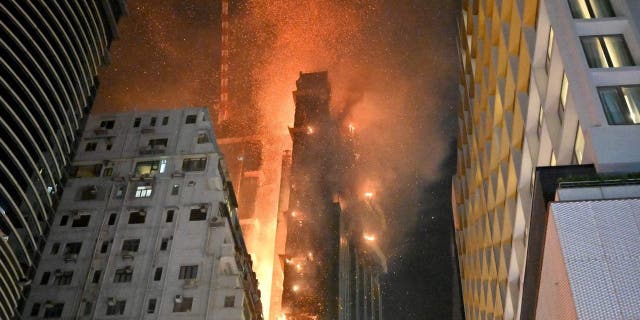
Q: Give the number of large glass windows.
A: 3